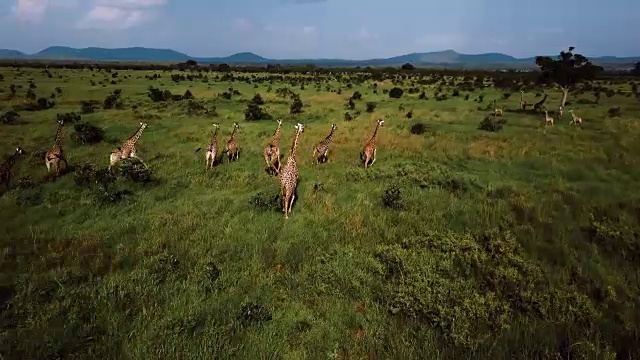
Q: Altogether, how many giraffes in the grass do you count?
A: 15